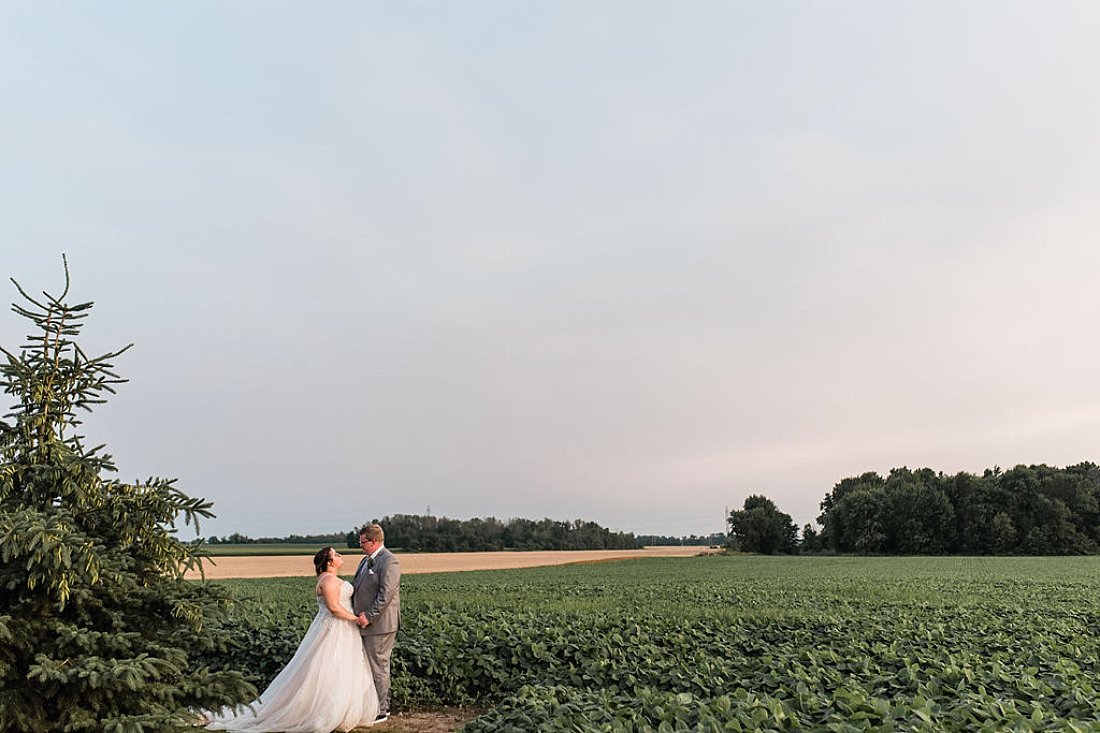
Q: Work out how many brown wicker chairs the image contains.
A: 0